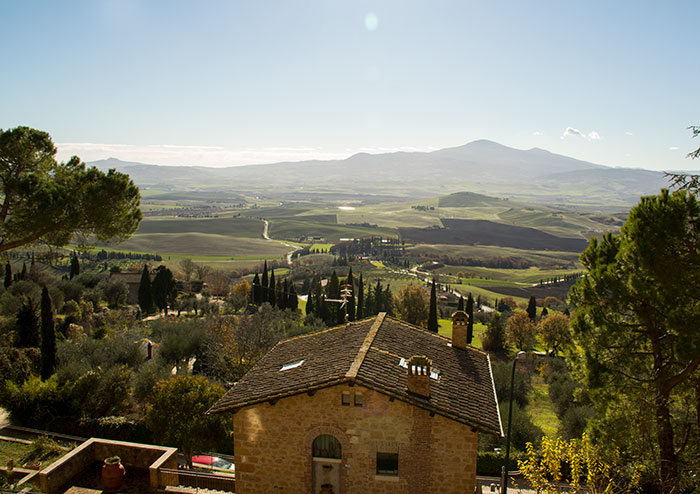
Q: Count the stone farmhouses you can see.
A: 1